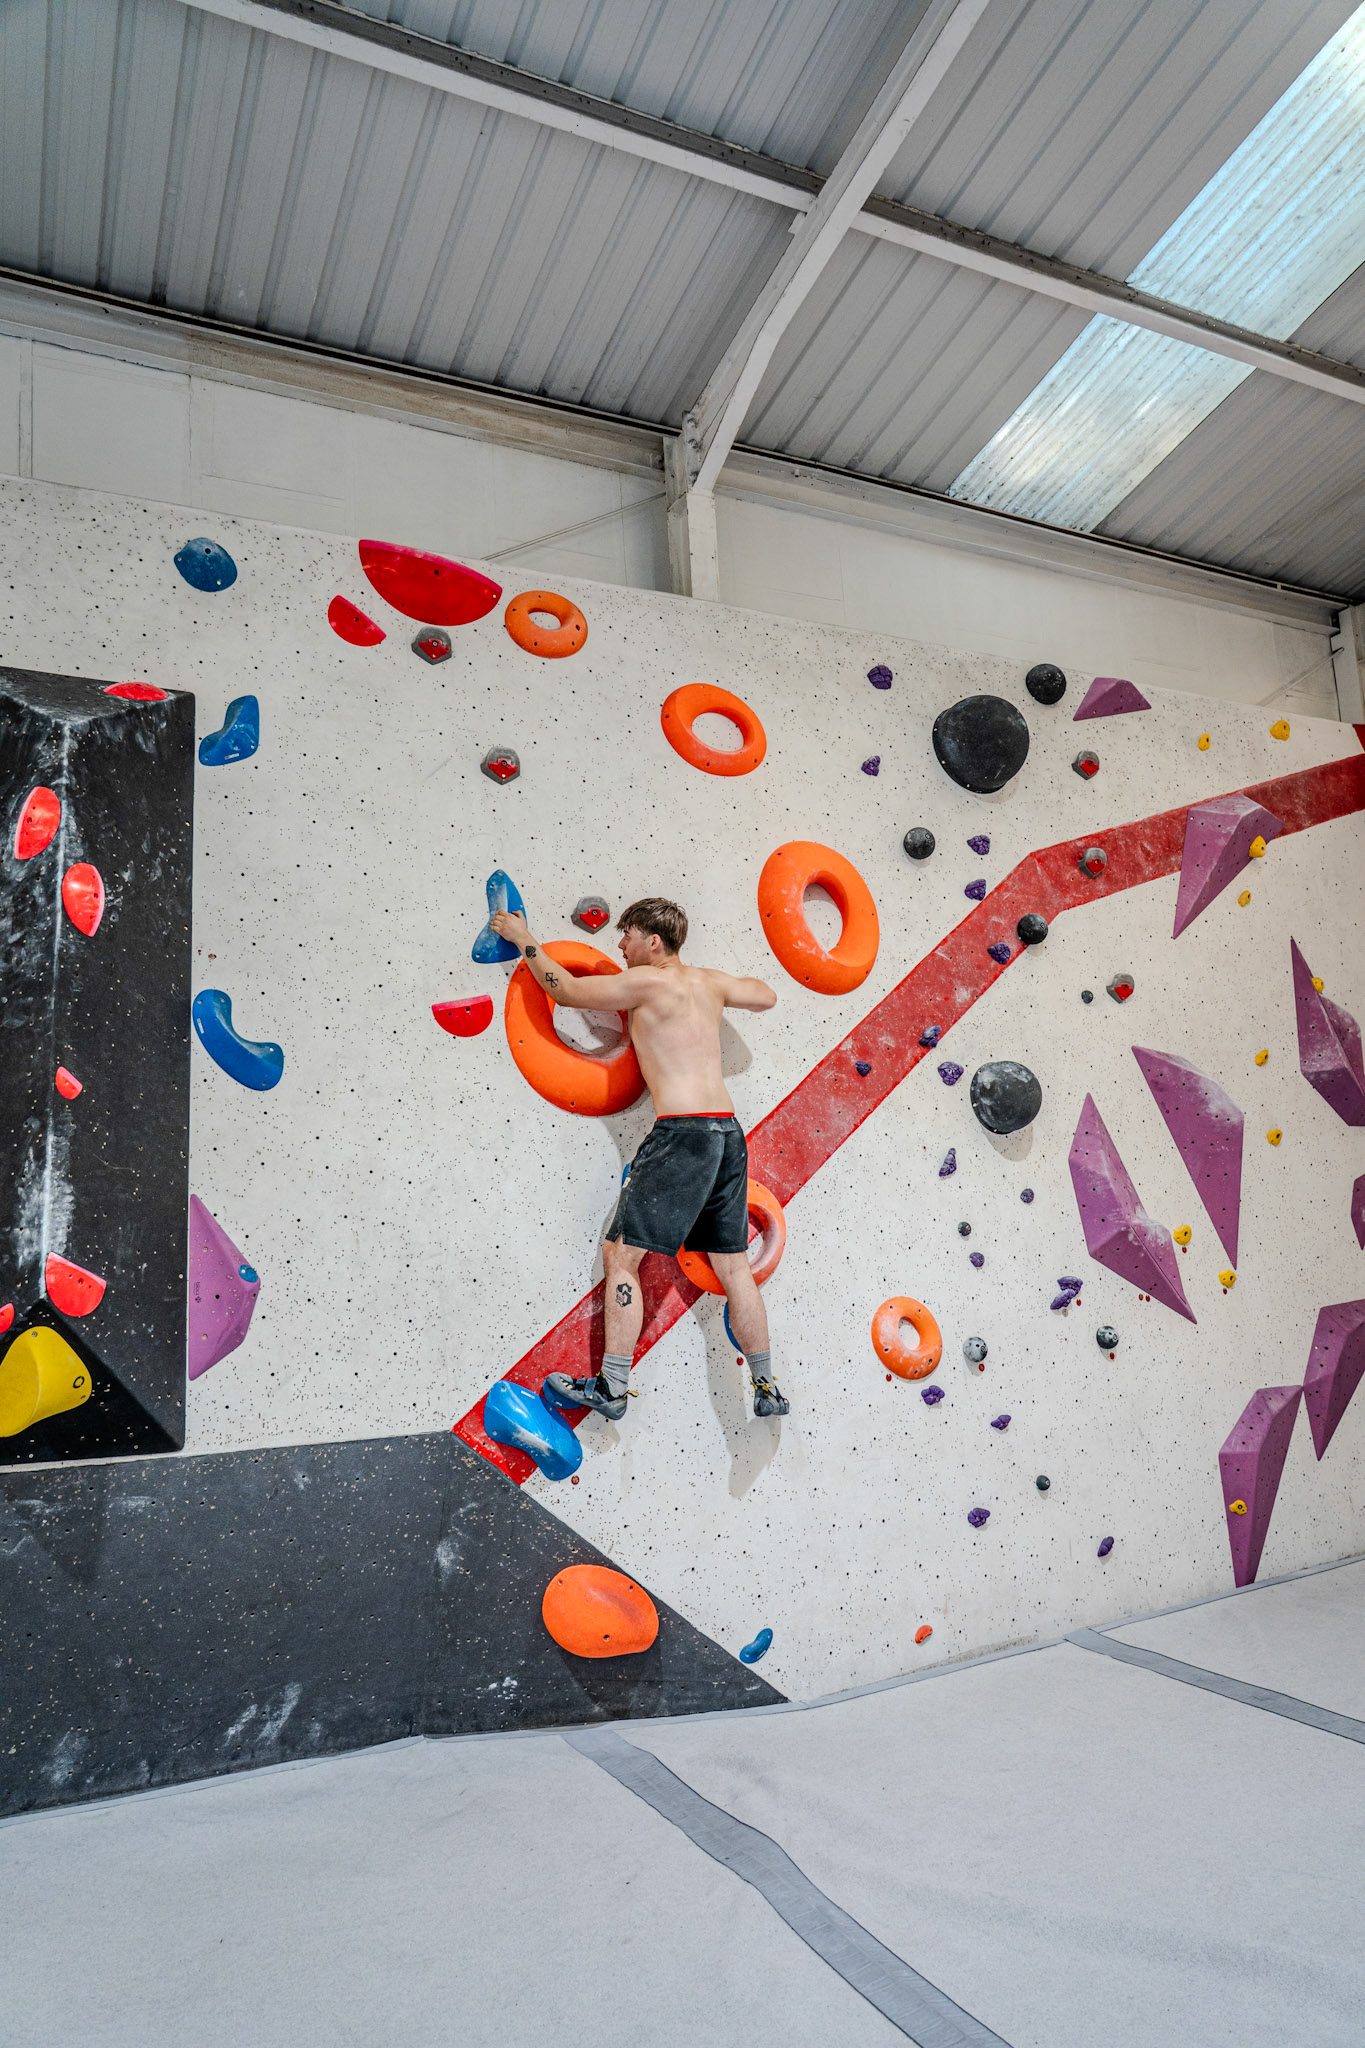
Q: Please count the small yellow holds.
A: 10